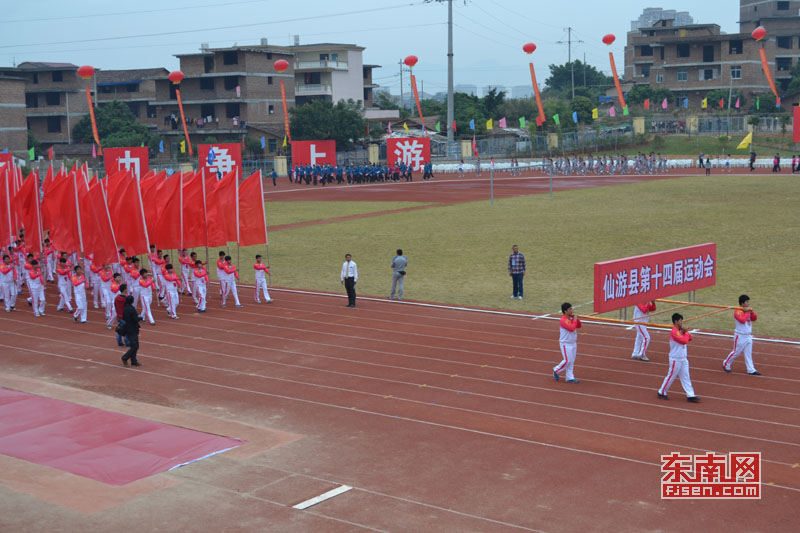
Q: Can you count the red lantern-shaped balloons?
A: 7